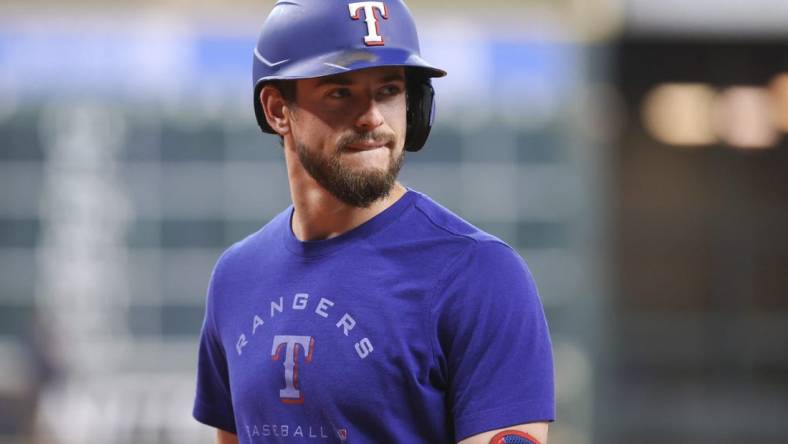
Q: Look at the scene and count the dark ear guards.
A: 1